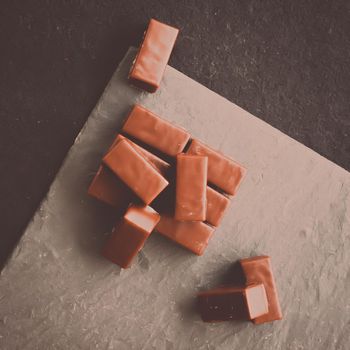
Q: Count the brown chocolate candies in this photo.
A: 12